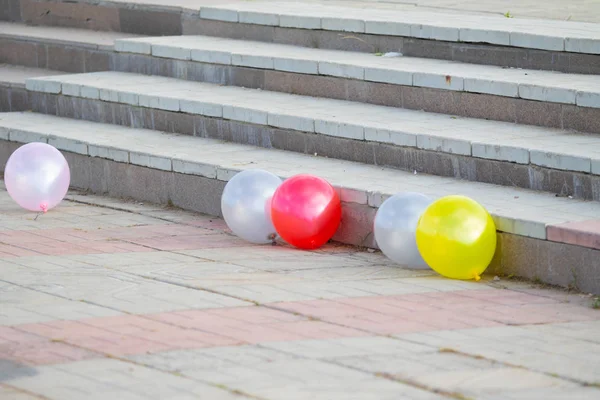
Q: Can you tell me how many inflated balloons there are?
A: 5